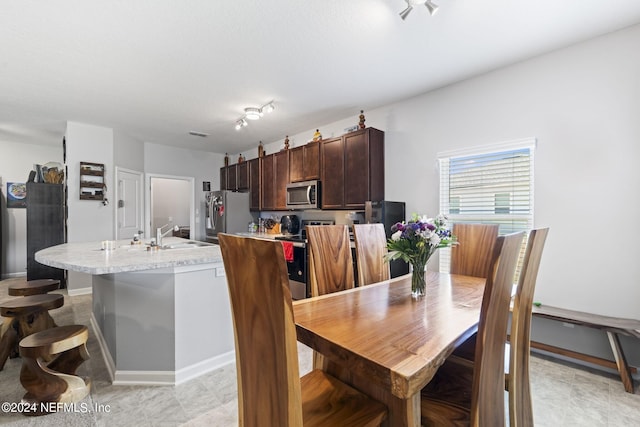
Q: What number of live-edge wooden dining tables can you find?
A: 1